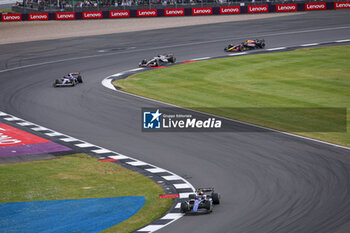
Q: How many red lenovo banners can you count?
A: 13